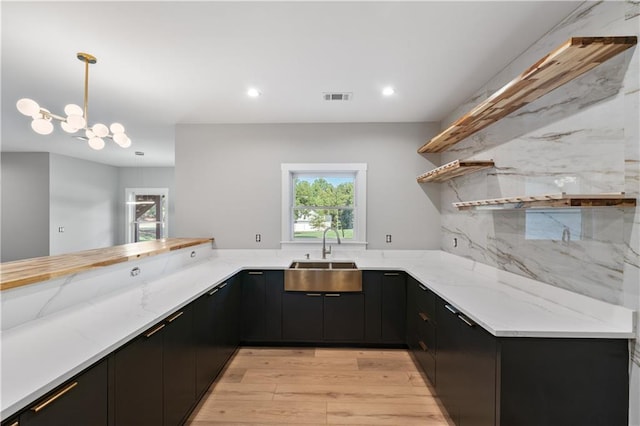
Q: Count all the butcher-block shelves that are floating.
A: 3